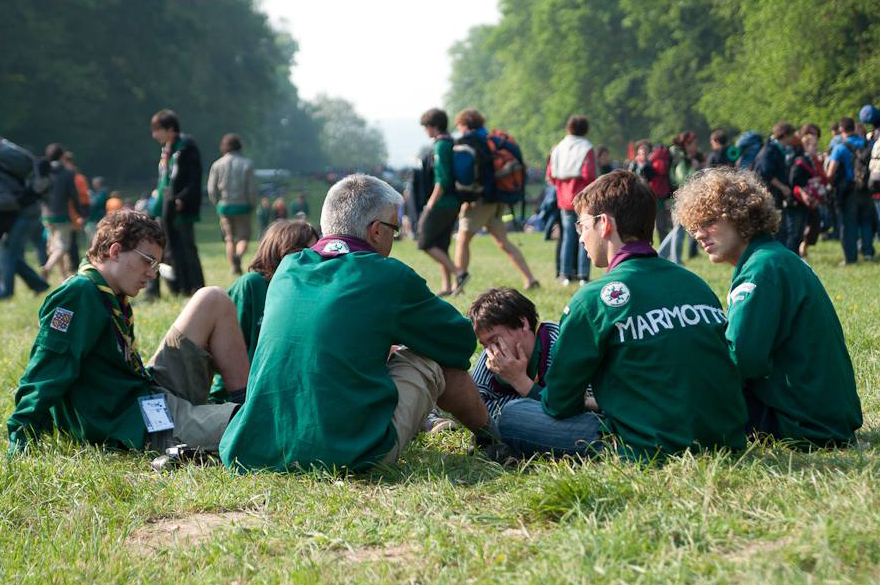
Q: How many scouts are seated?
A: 6